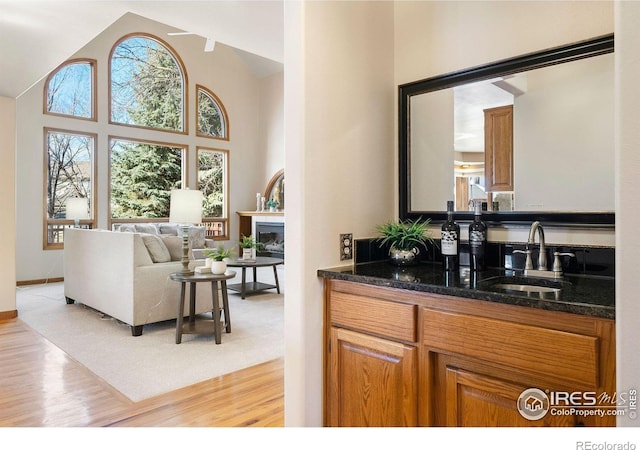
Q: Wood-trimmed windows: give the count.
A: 6